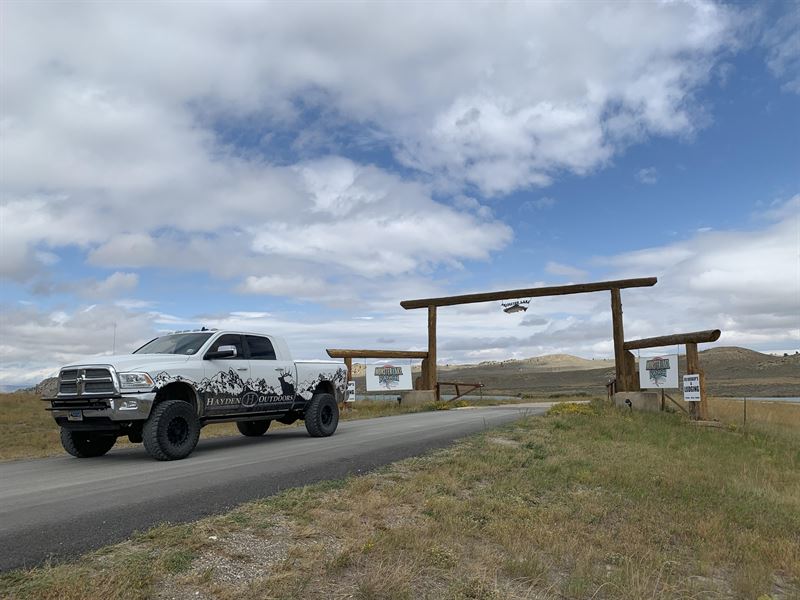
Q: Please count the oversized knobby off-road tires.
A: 4